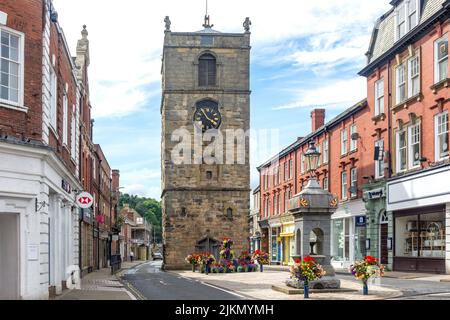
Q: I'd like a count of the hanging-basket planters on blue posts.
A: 5